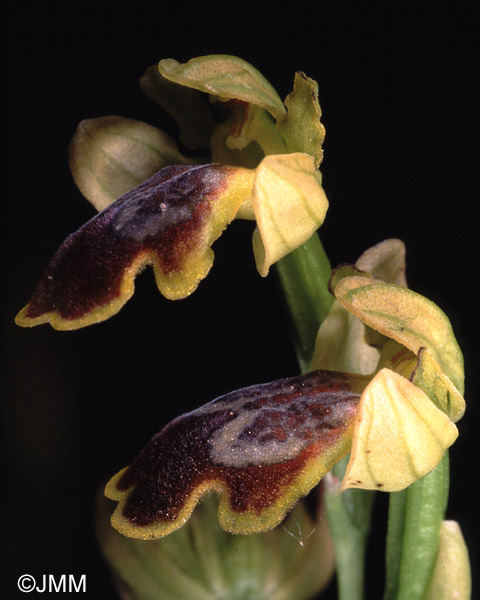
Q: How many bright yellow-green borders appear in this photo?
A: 2